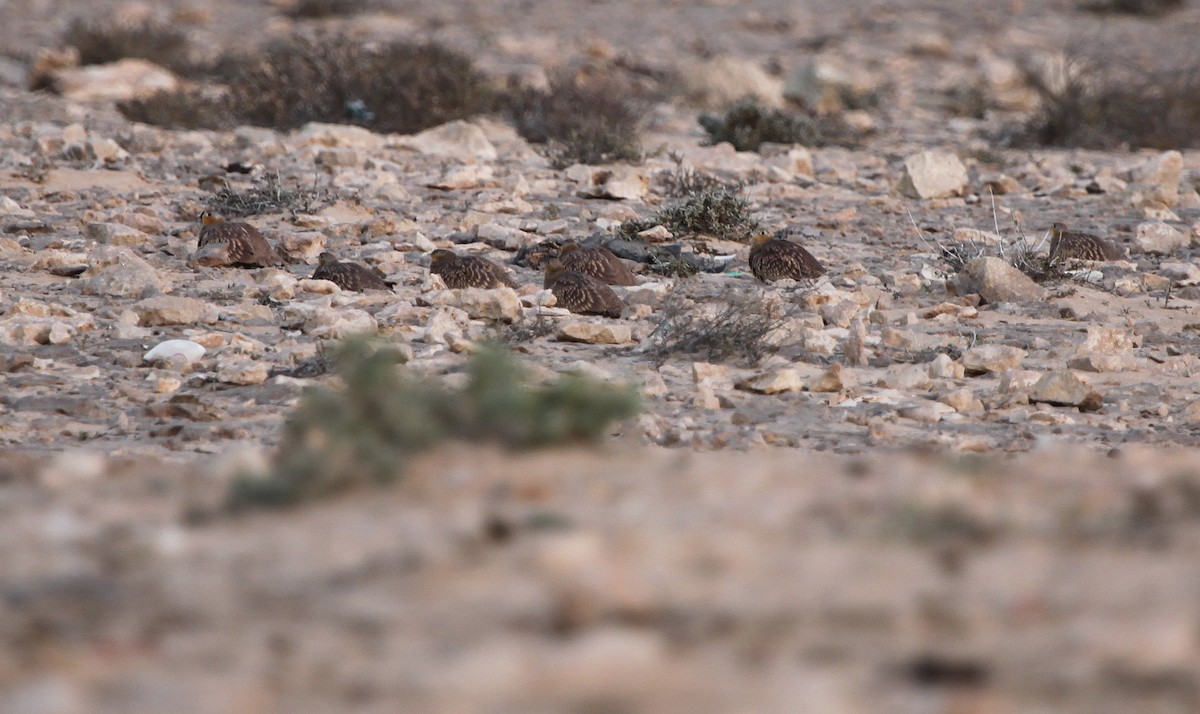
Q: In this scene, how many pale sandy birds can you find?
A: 7